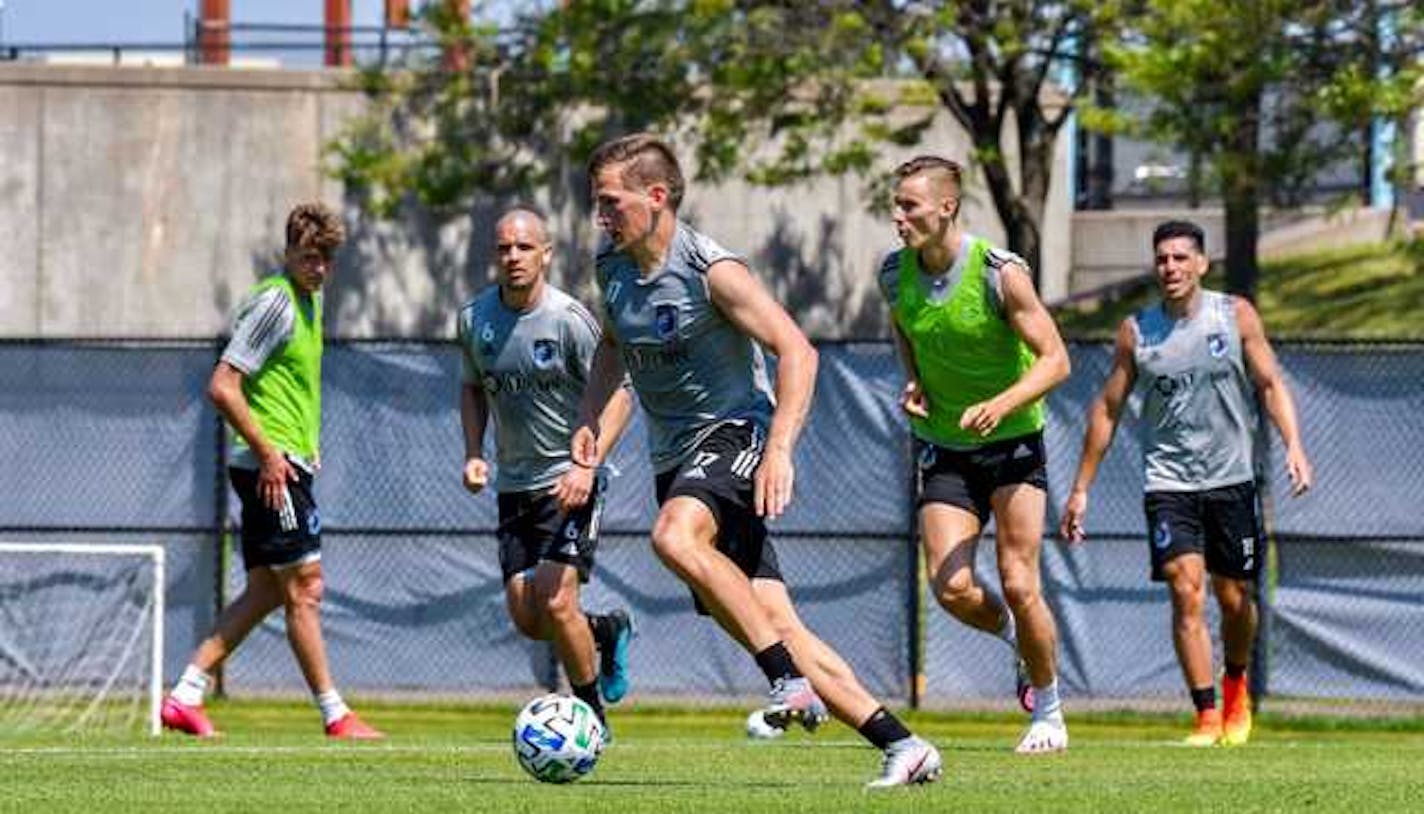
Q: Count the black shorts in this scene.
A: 5